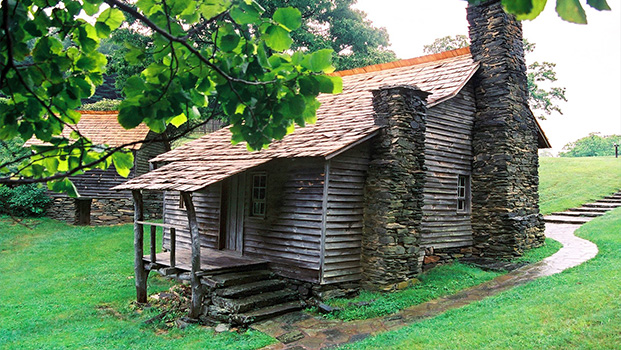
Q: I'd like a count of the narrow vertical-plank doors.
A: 1